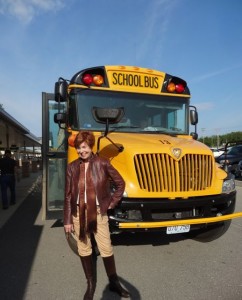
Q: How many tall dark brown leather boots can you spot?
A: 2